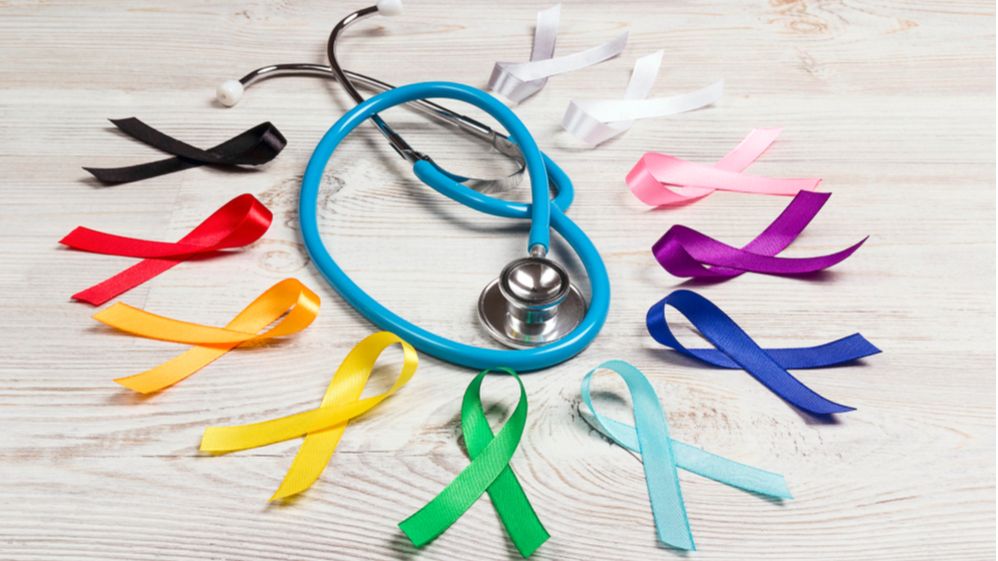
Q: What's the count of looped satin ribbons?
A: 11